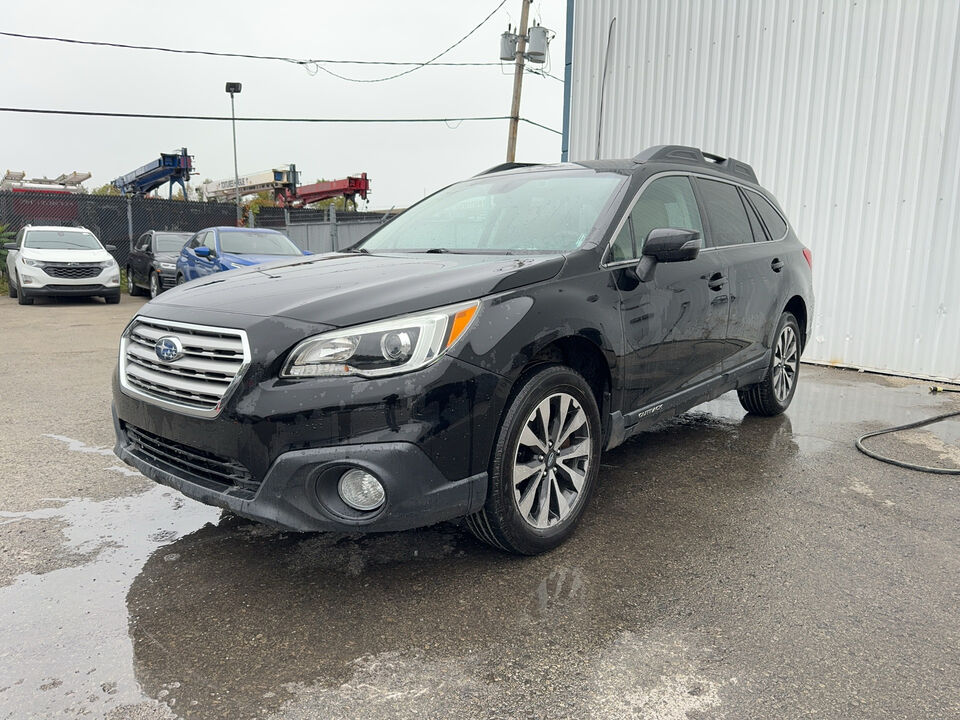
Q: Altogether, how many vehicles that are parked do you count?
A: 4